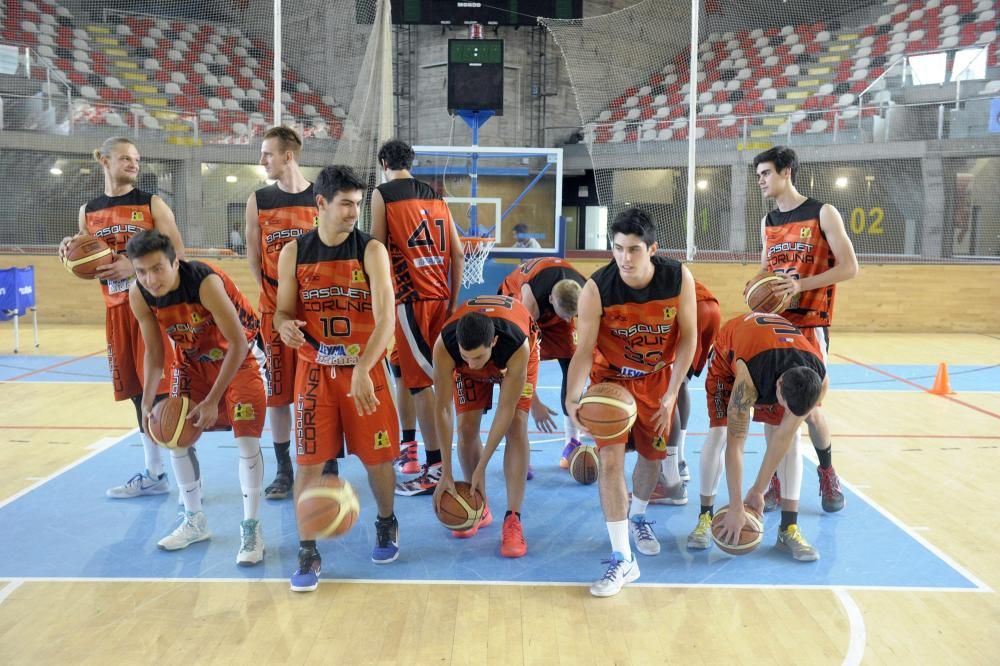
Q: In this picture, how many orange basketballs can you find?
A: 8